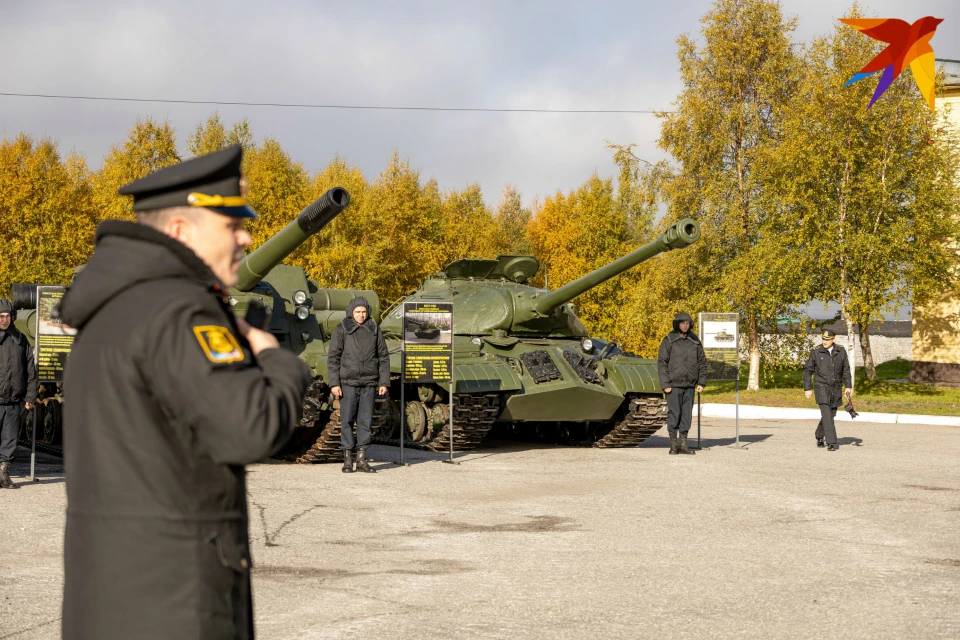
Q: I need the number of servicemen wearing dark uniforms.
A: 5